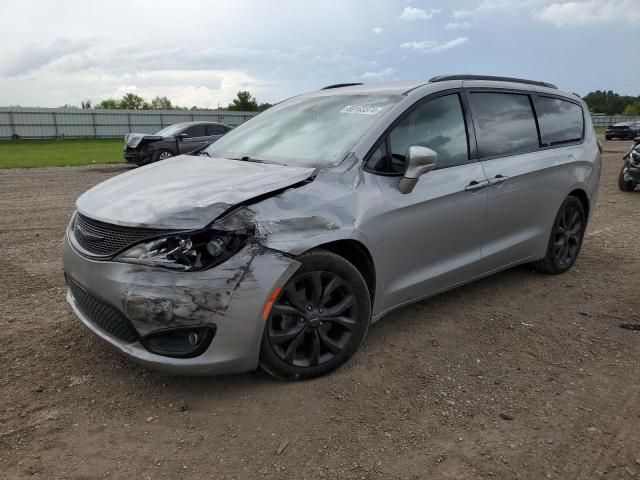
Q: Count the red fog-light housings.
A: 0